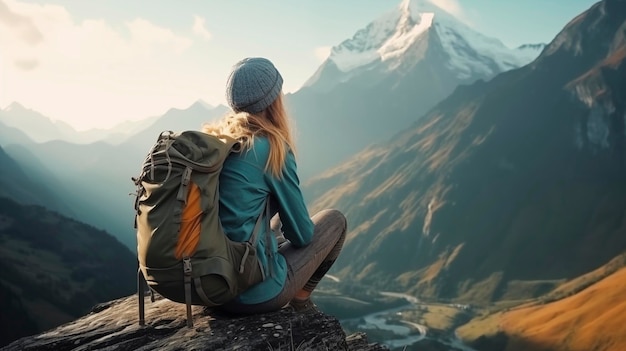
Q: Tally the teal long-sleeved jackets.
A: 1